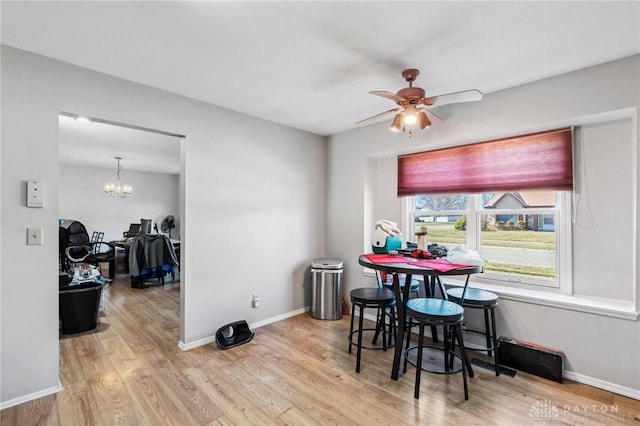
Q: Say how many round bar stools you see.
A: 4